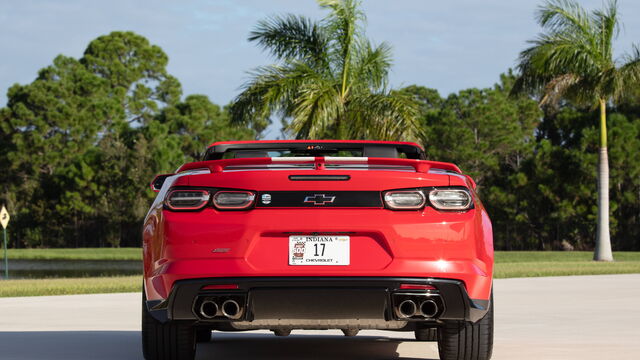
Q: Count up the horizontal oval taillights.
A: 4